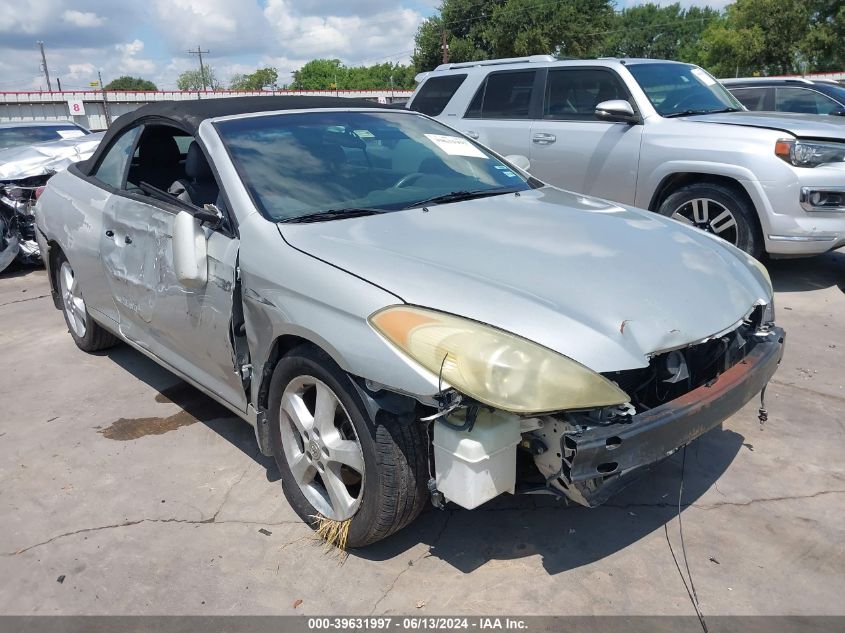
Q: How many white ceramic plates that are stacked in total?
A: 0